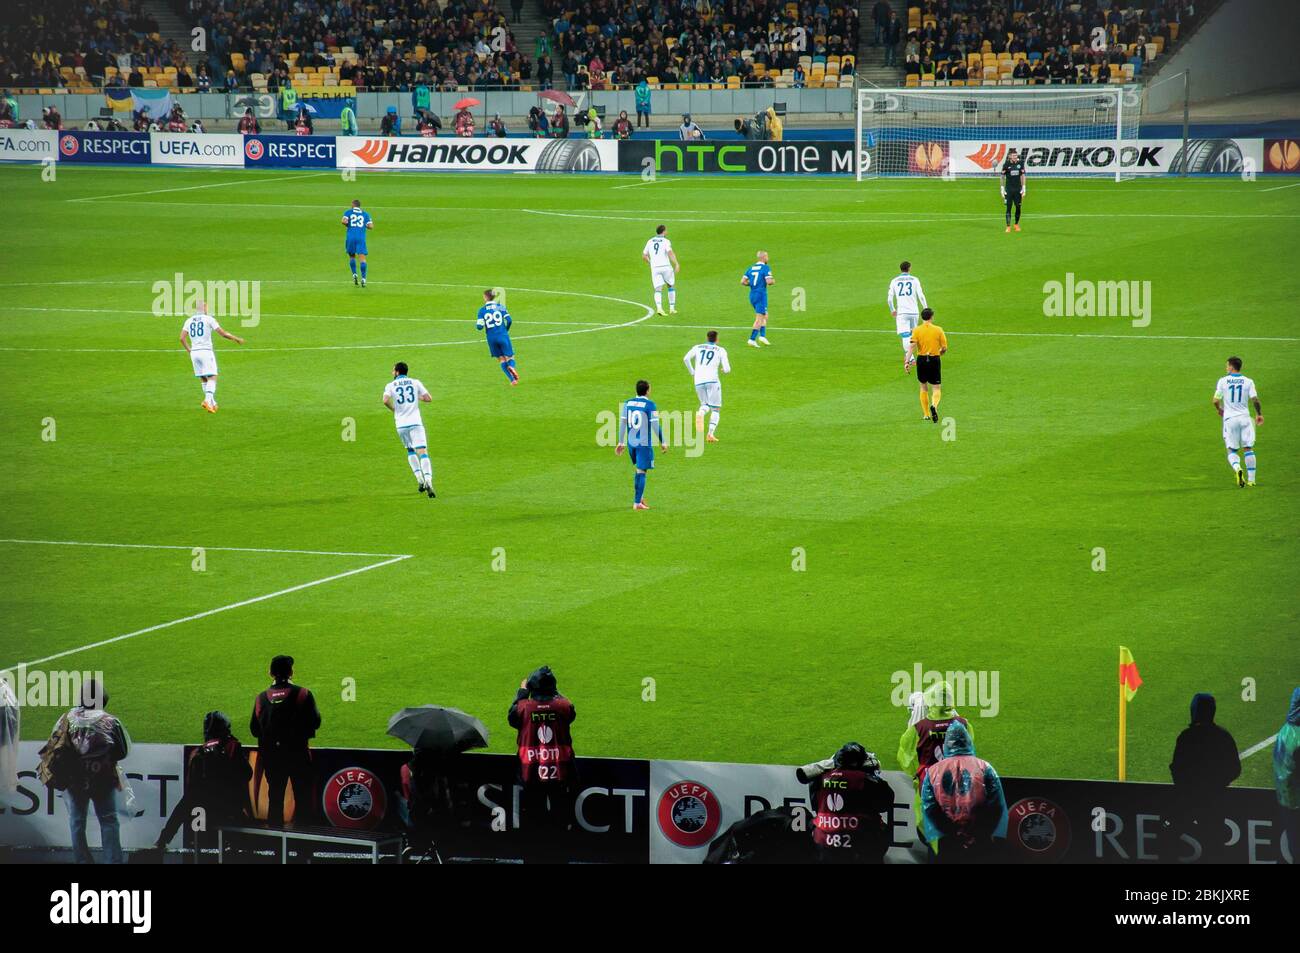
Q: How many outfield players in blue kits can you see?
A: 4